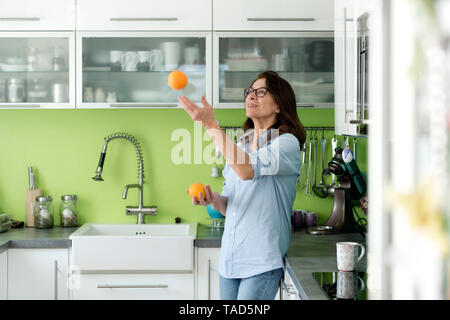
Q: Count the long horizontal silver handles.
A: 7